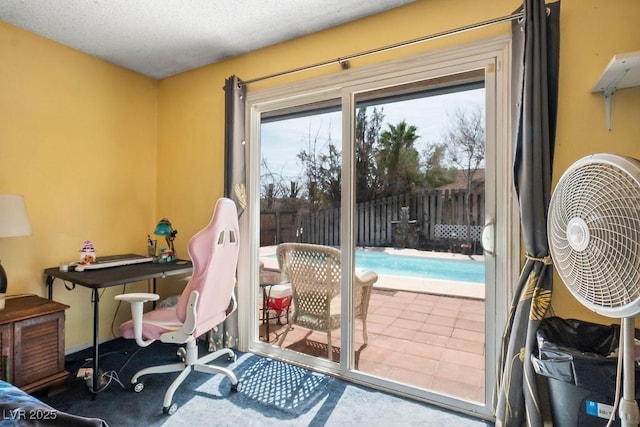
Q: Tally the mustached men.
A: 0